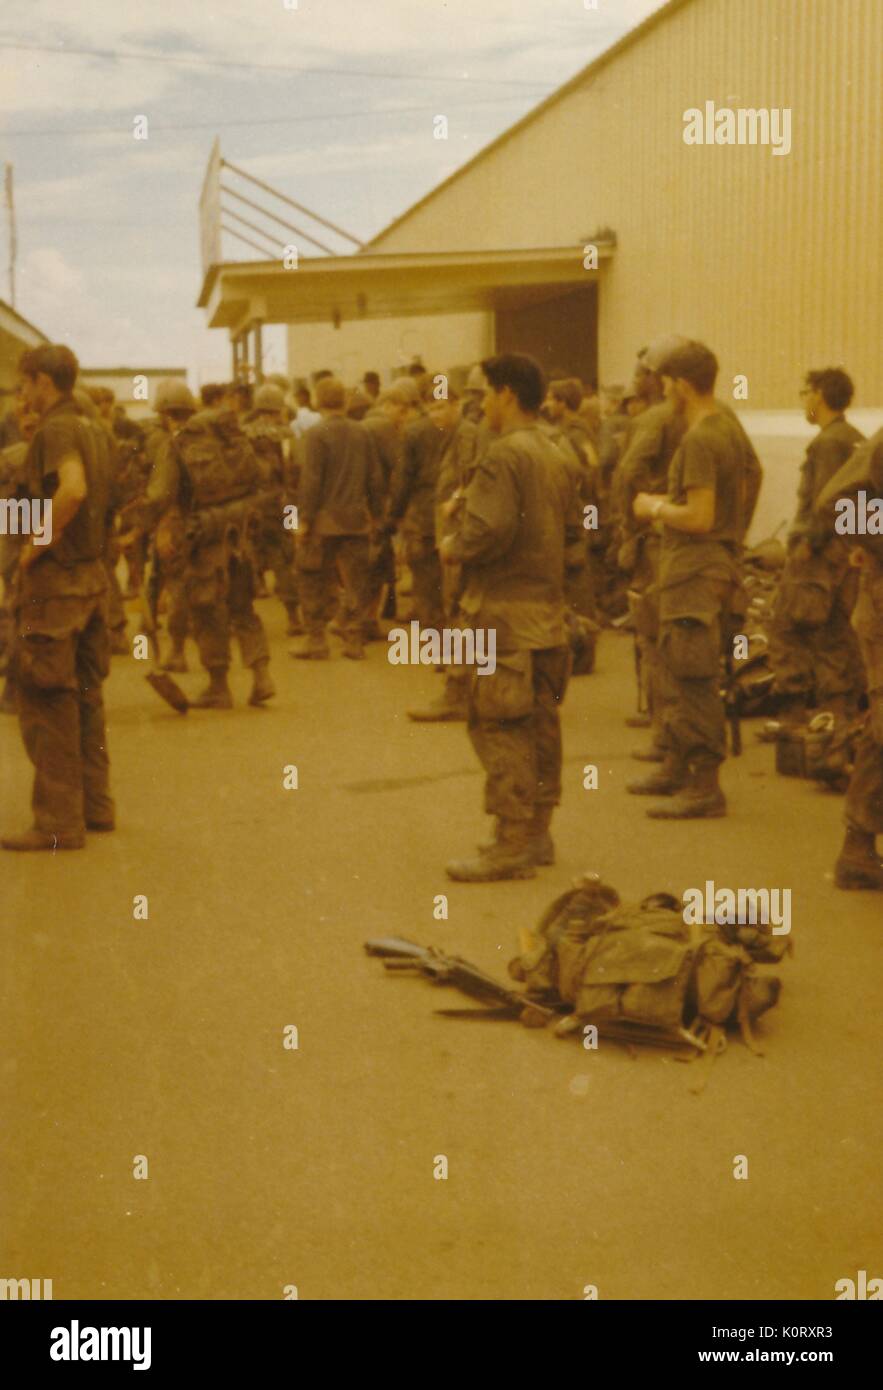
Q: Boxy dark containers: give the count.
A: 1